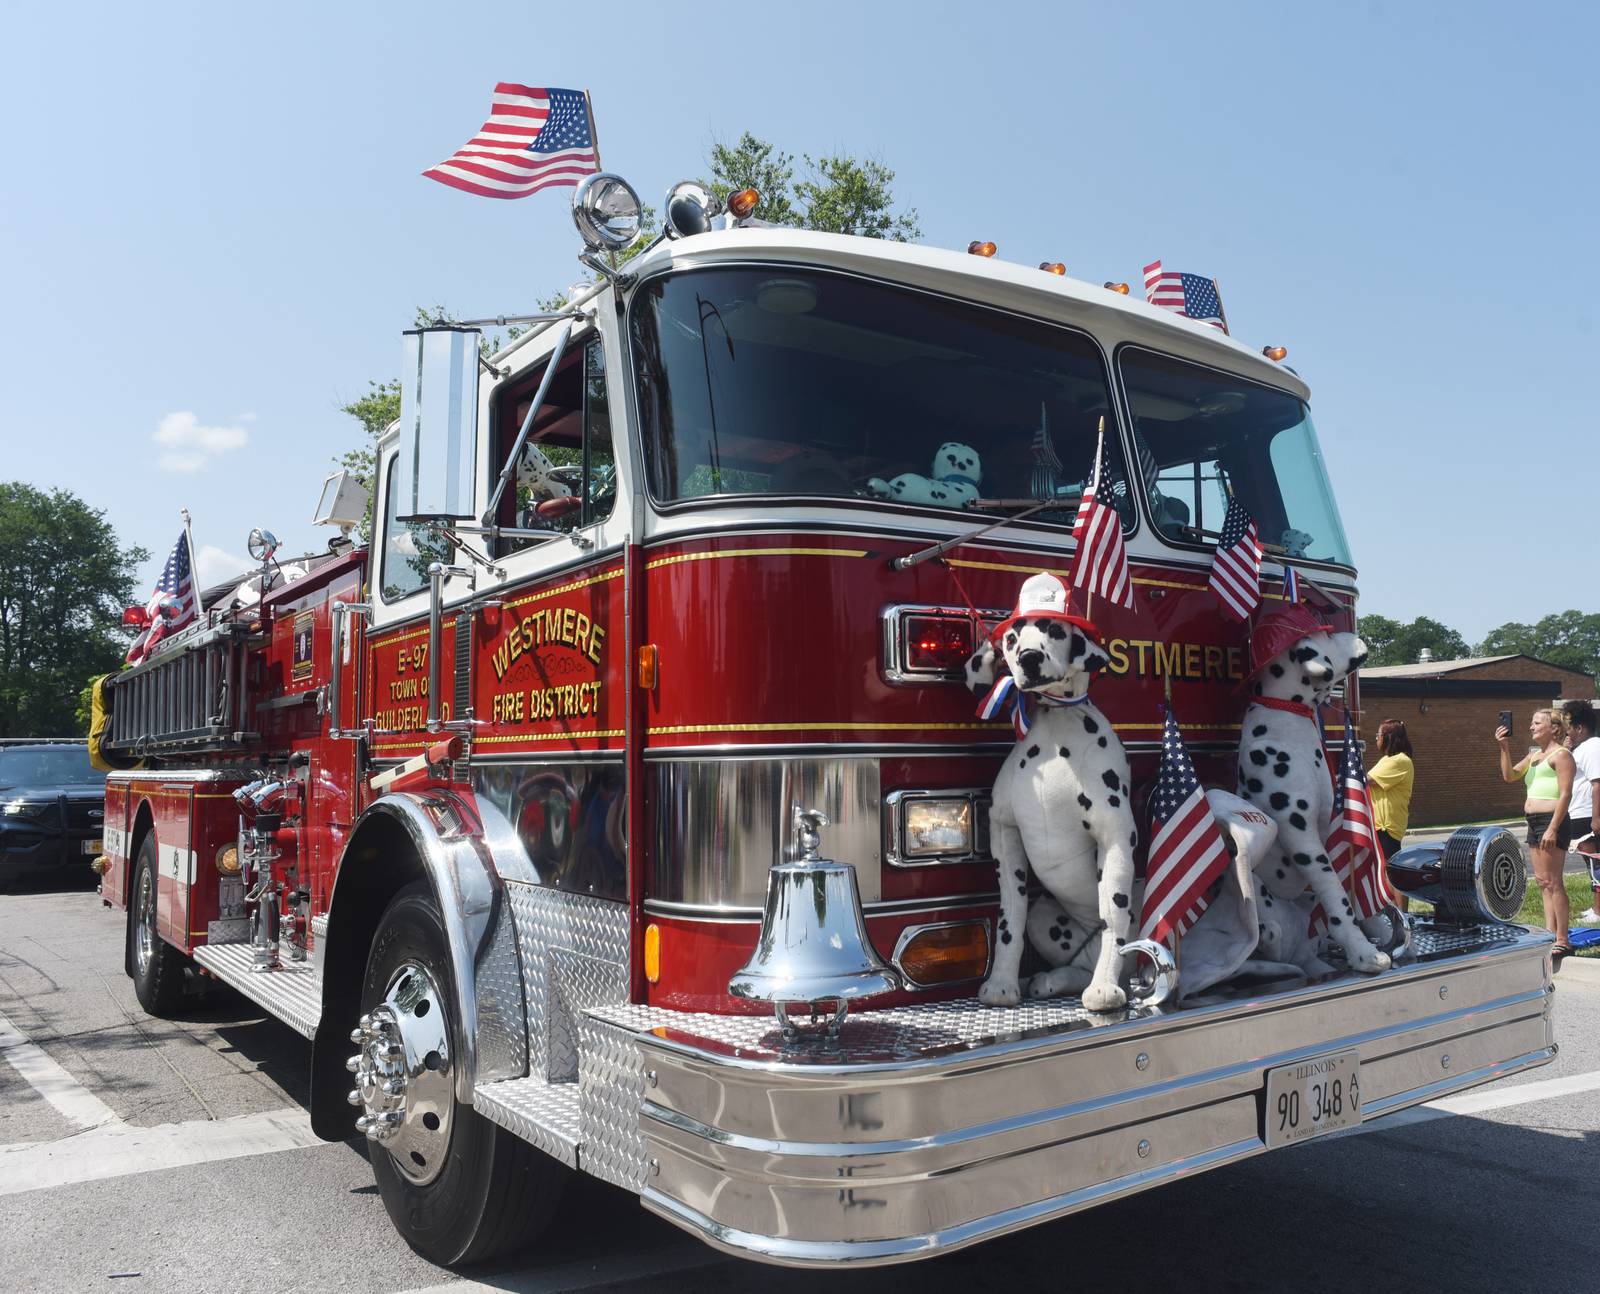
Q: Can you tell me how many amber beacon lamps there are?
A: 5